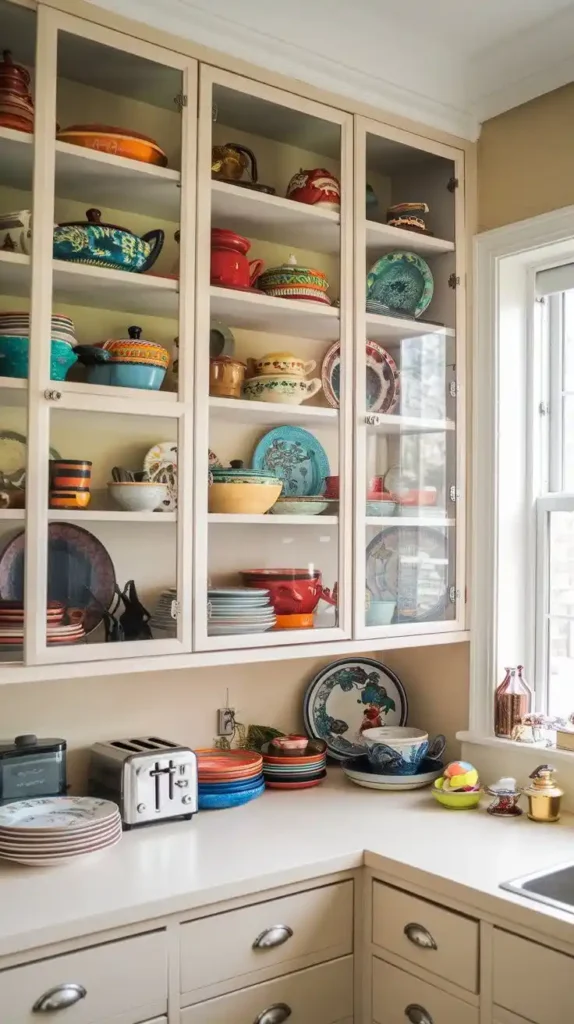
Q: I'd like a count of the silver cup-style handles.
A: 5